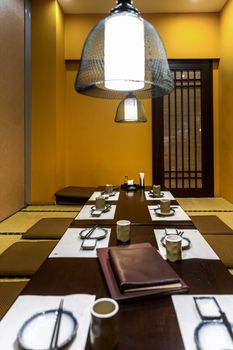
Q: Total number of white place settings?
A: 8